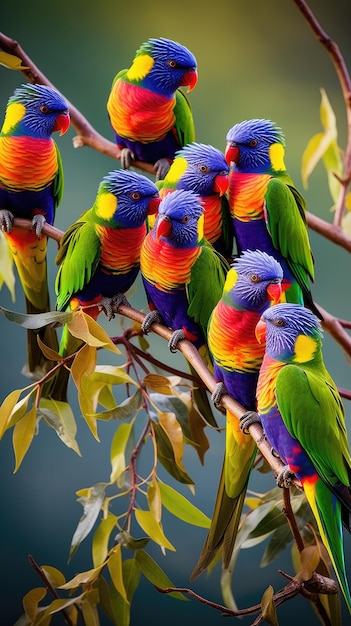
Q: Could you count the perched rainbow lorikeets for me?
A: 8